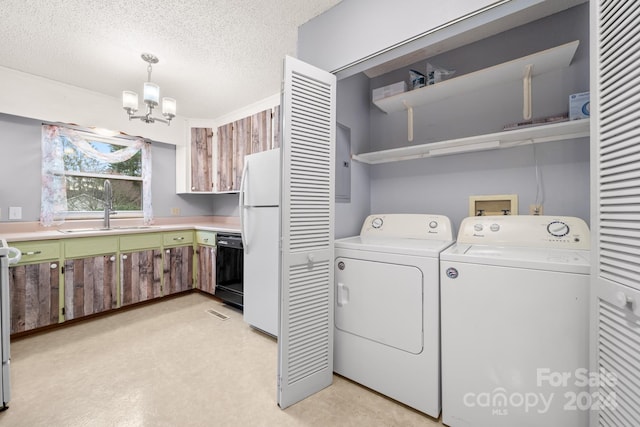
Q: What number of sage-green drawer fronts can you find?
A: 5